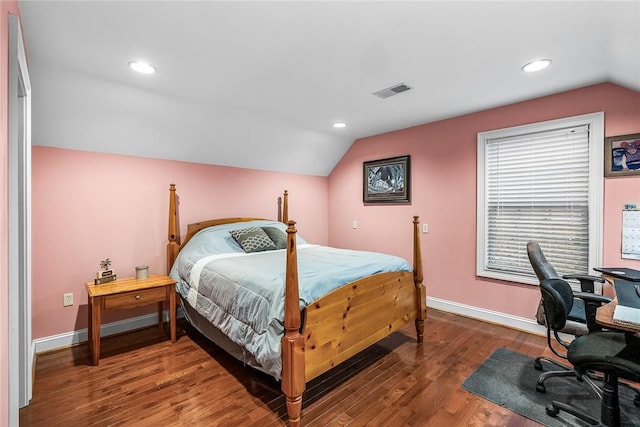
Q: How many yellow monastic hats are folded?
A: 0